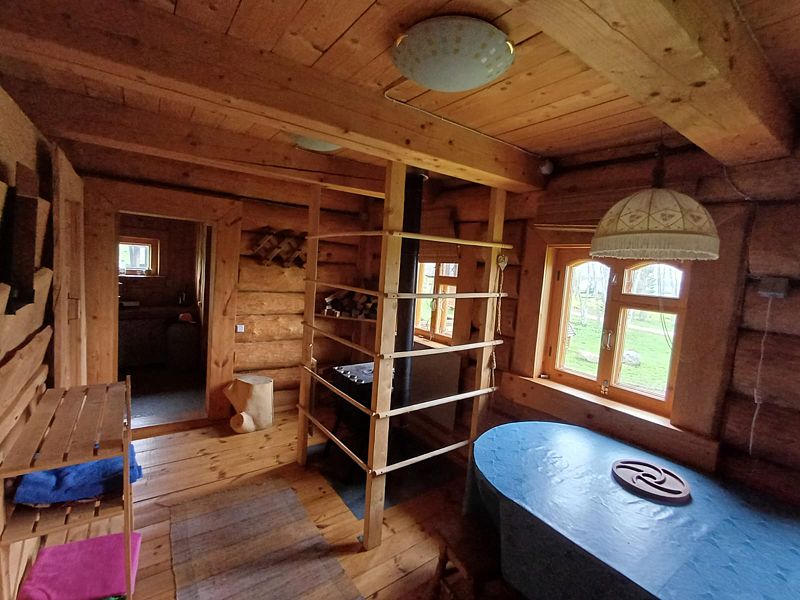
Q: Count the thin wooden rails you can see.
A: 10